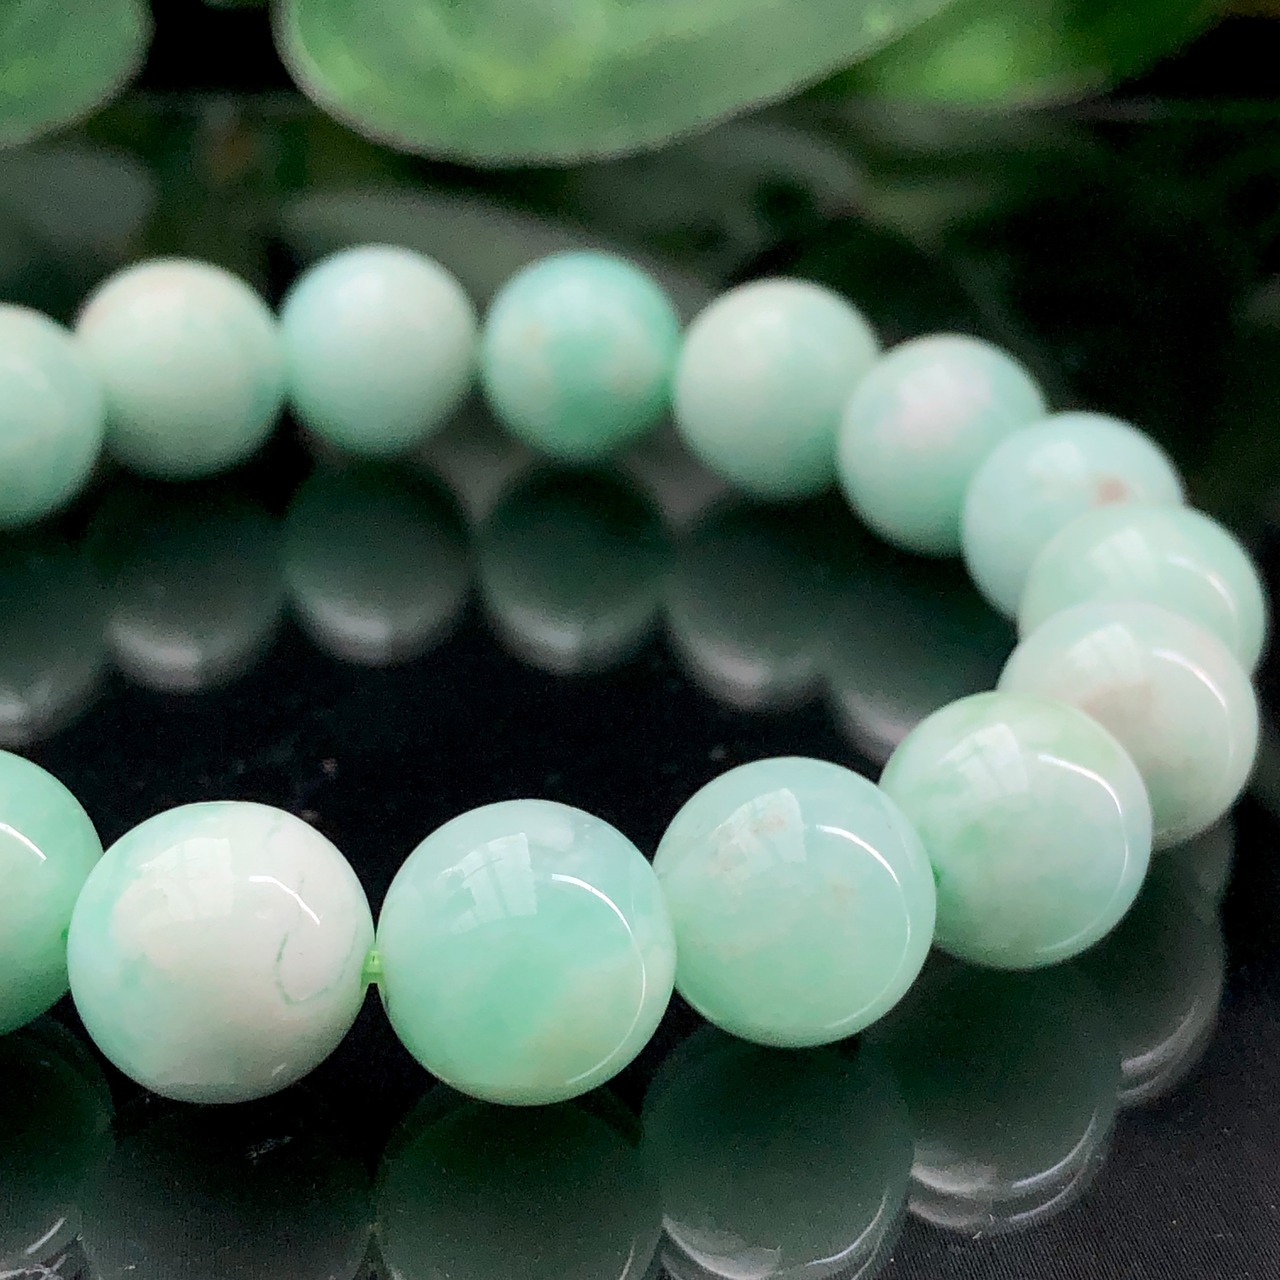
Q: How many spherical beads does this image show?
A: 14